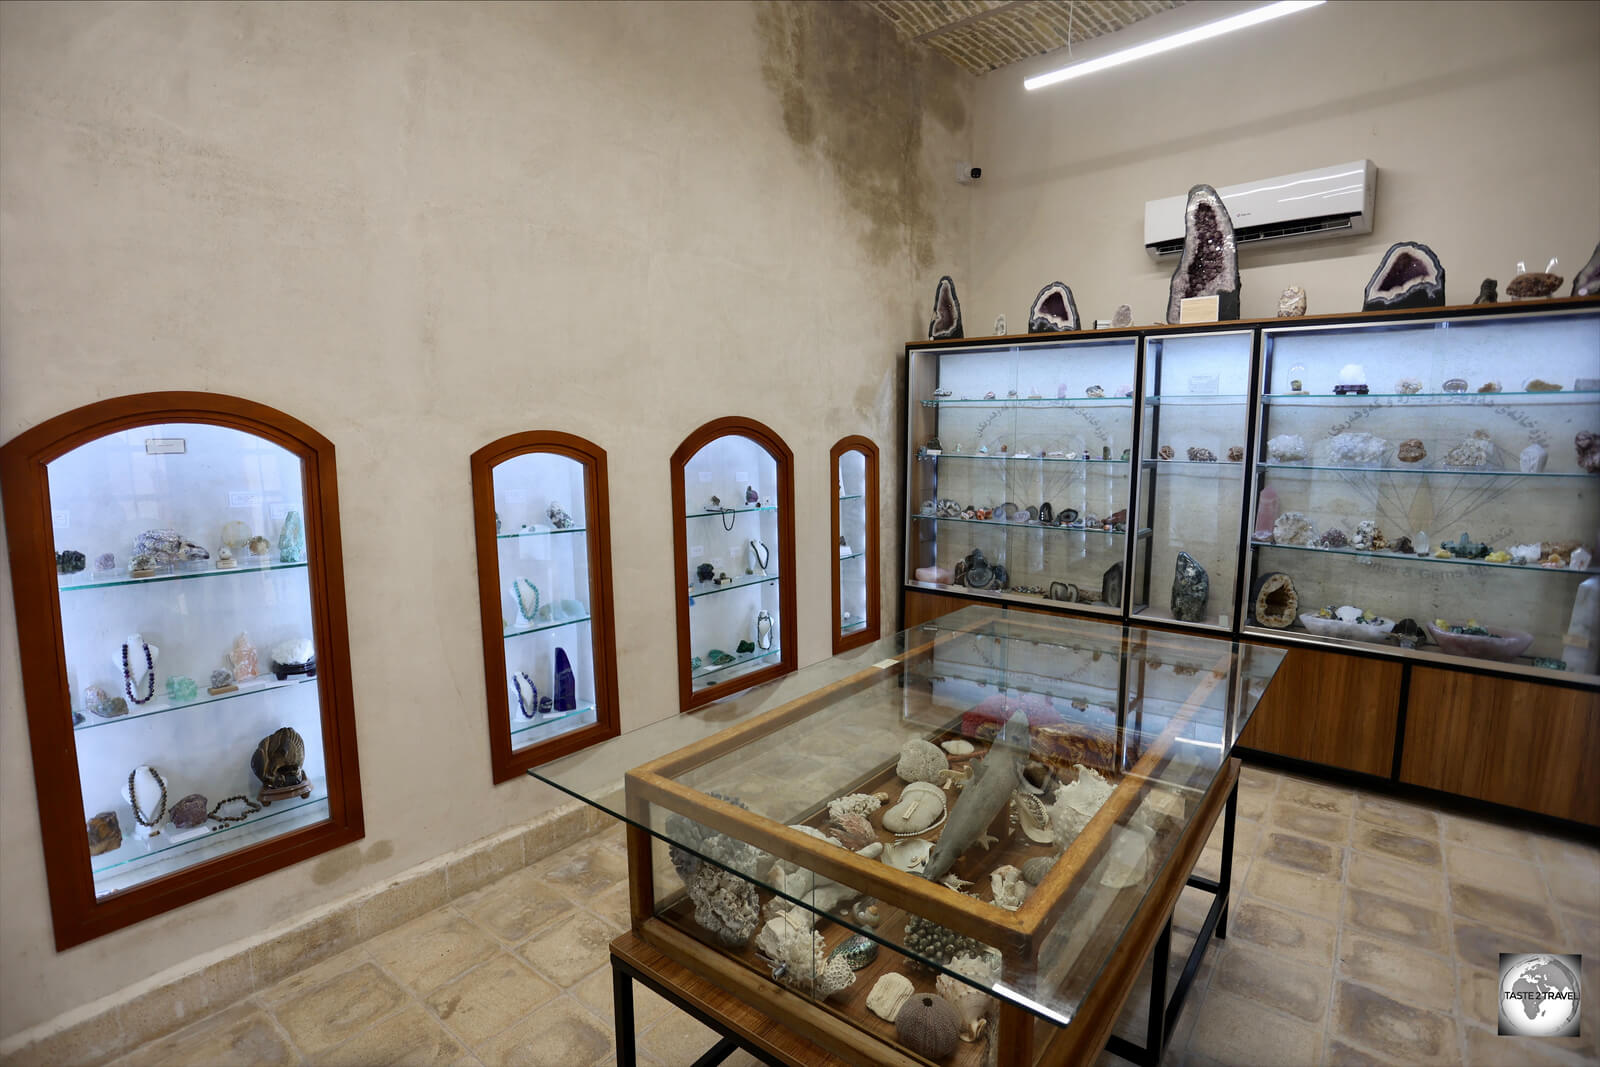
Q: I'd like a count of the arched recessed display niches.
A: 4